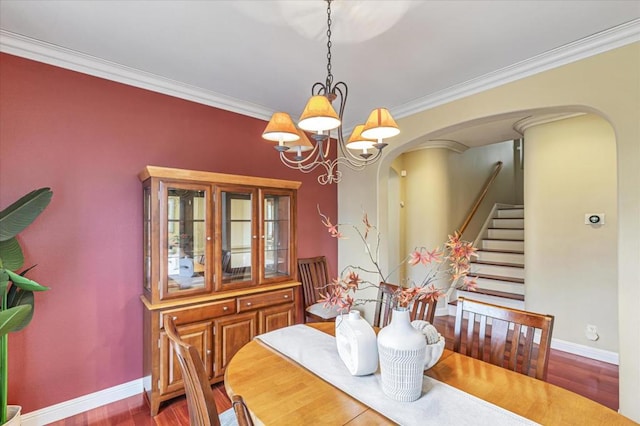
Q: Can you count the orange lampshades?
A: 5